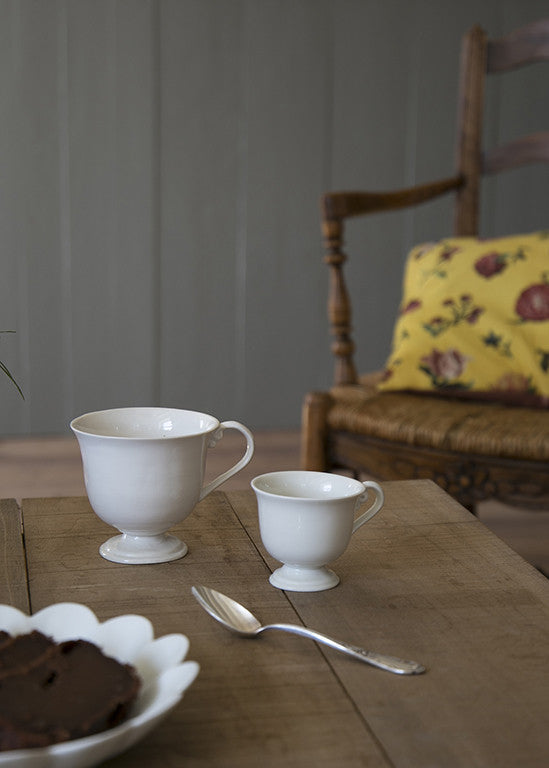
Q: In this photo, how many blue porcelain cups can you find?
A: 0